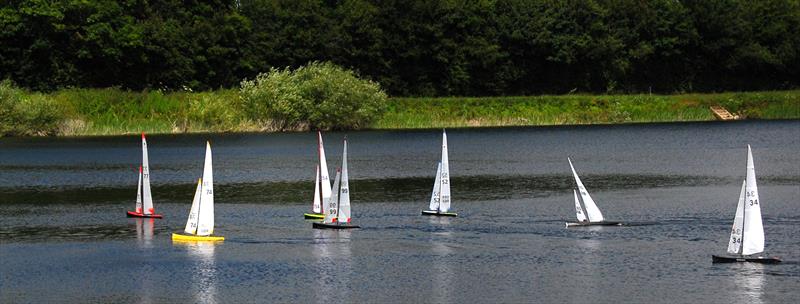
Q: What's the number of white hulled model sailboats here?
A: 0